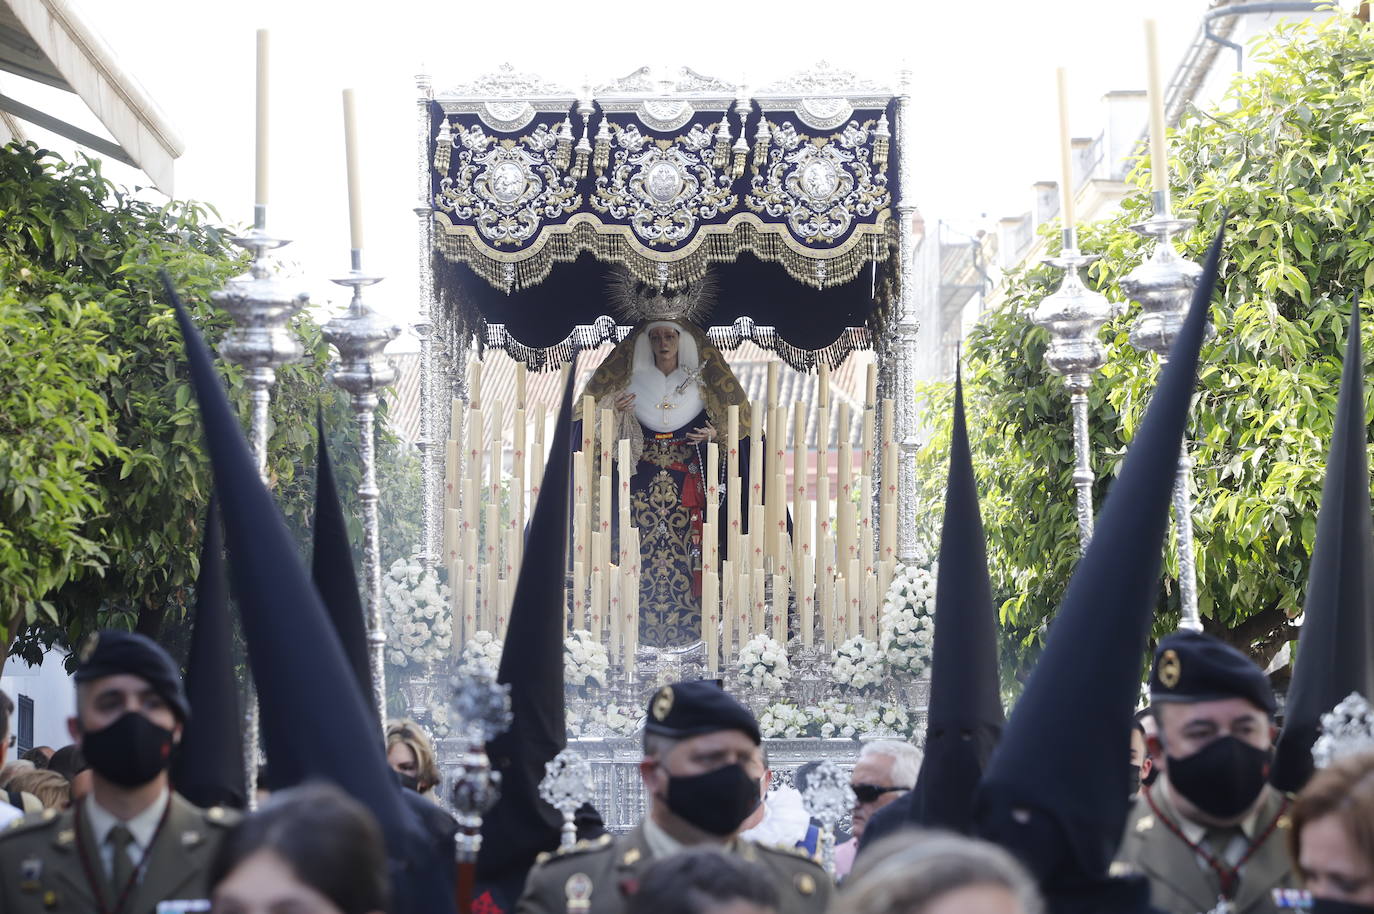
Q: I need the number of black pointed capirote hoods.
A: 7